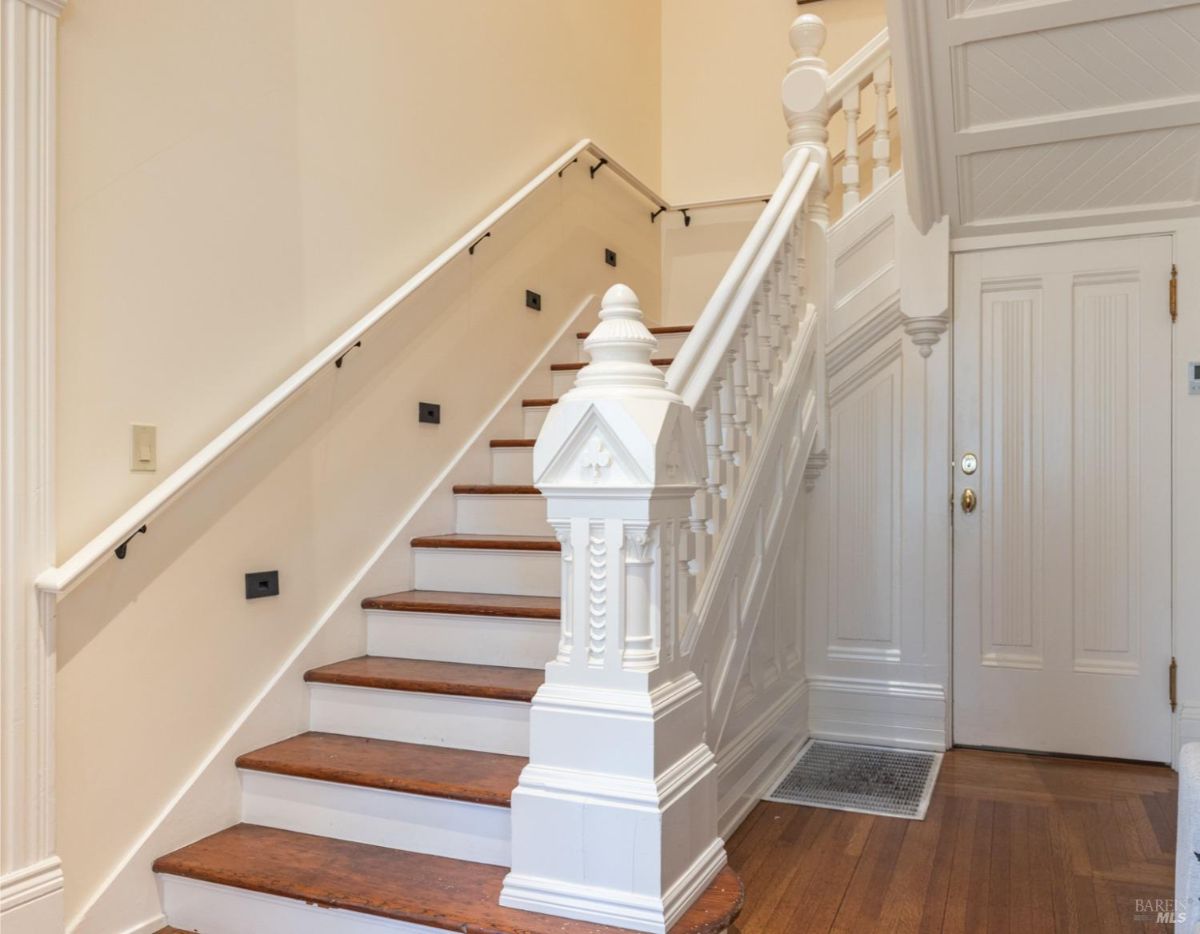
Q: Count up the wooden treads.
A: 10